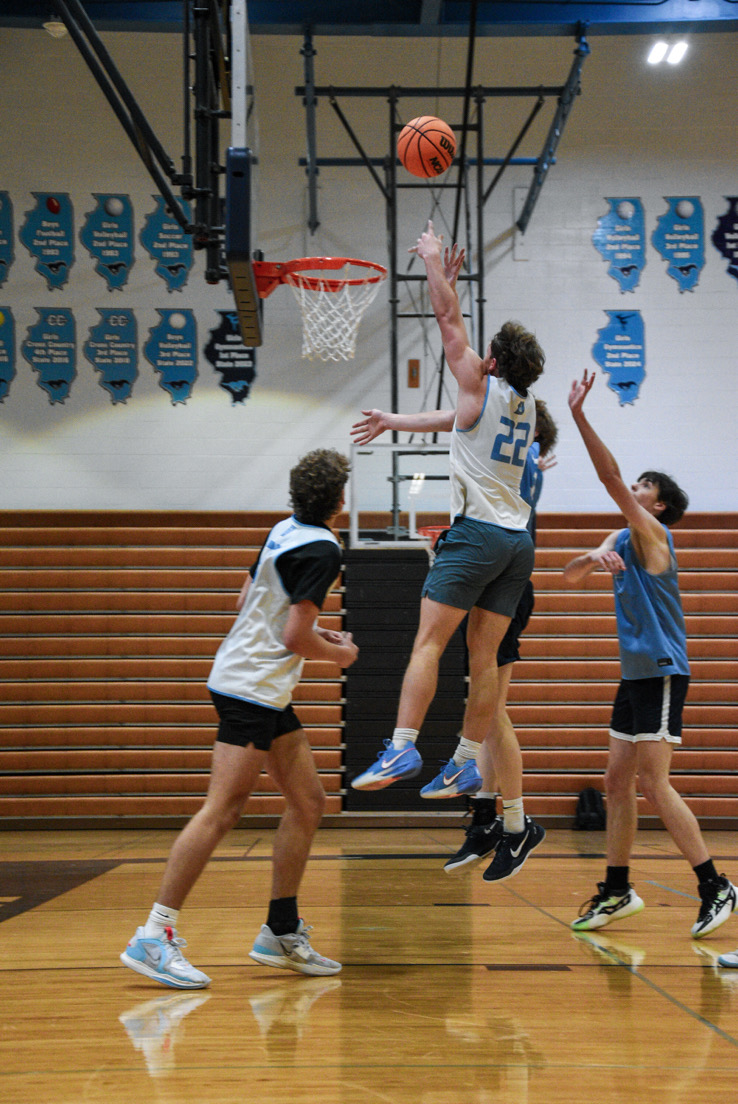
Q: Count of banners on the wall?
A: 13